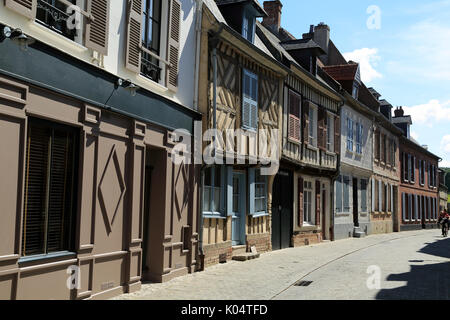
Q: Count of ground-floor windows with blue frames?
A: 2